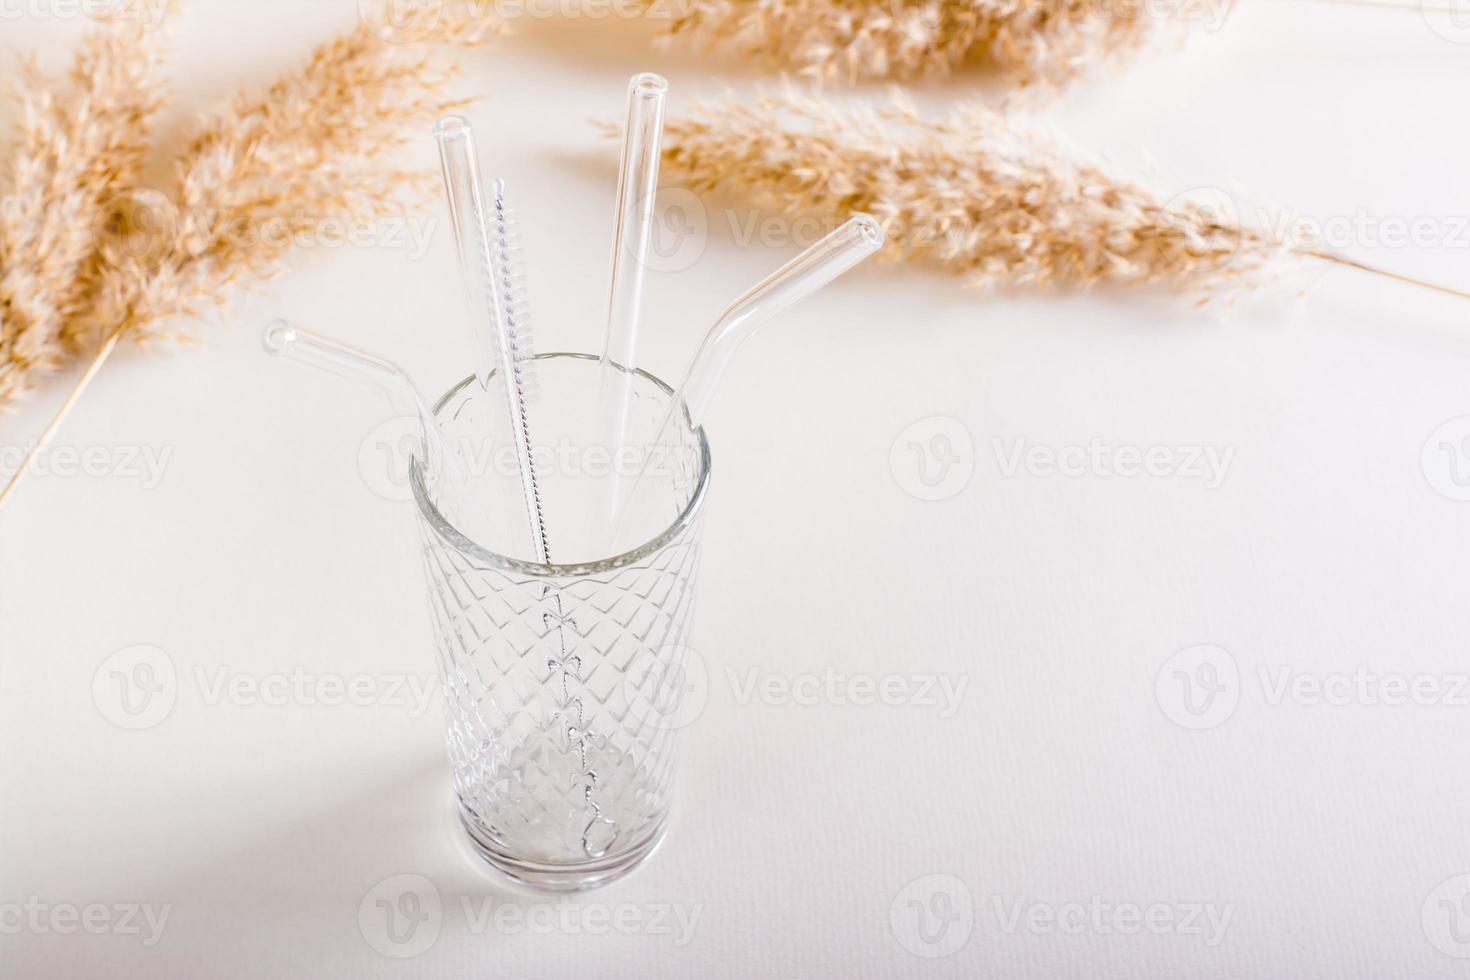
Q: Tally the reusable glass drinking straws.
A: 4